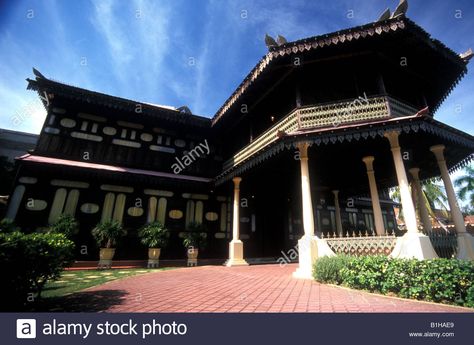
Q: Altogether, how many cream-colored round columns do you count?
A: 7